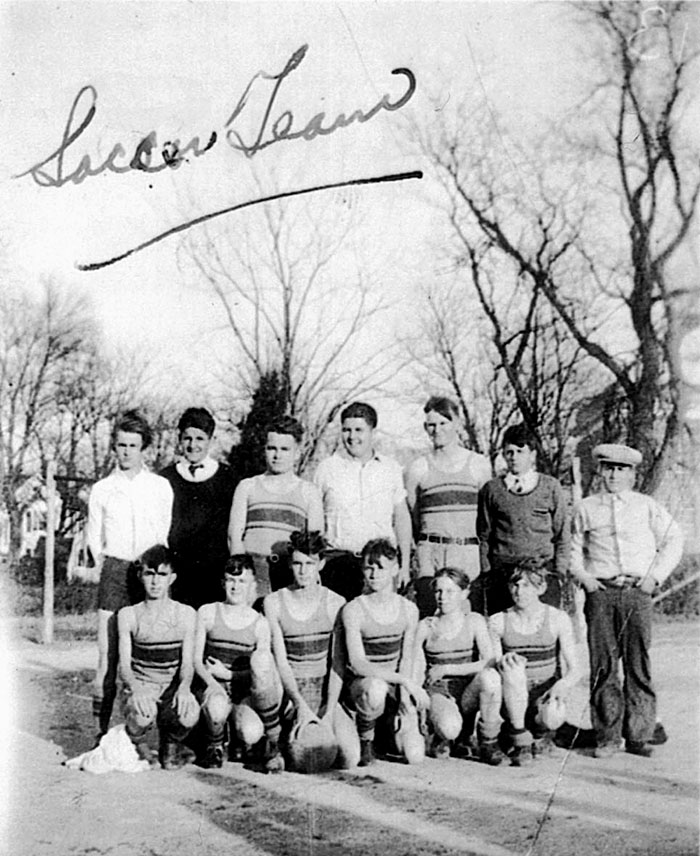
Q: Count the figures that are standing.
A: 7